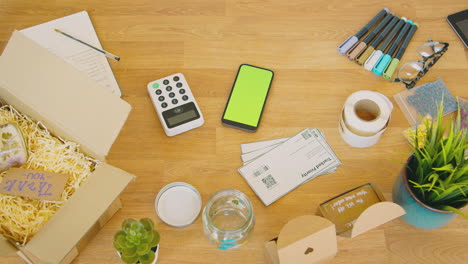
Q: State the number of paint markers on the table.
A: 6